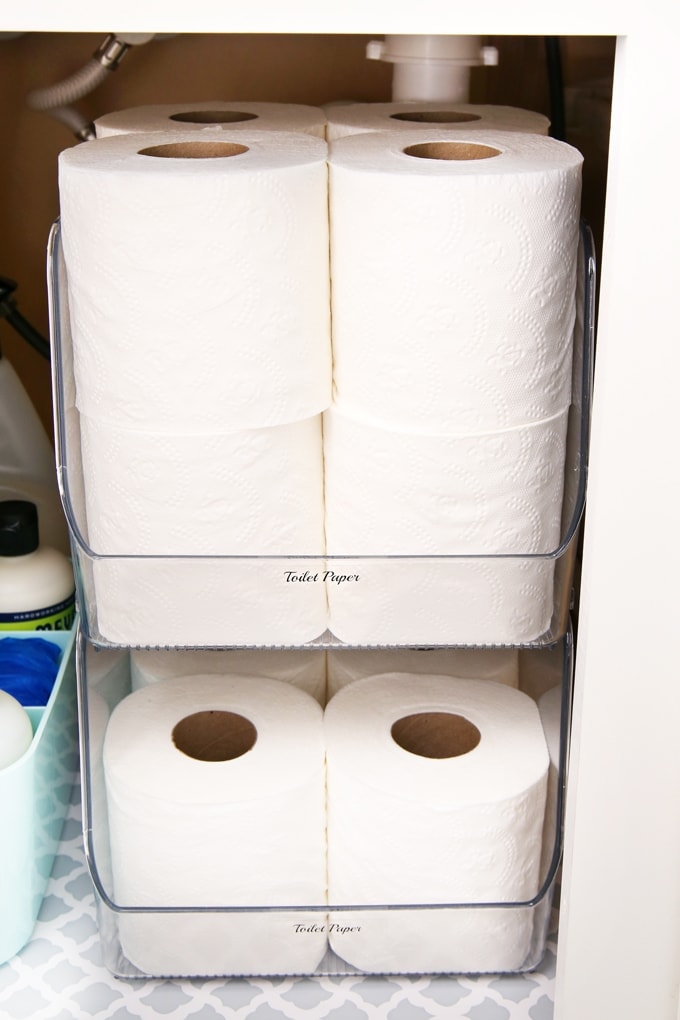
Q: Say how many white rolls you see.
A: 10